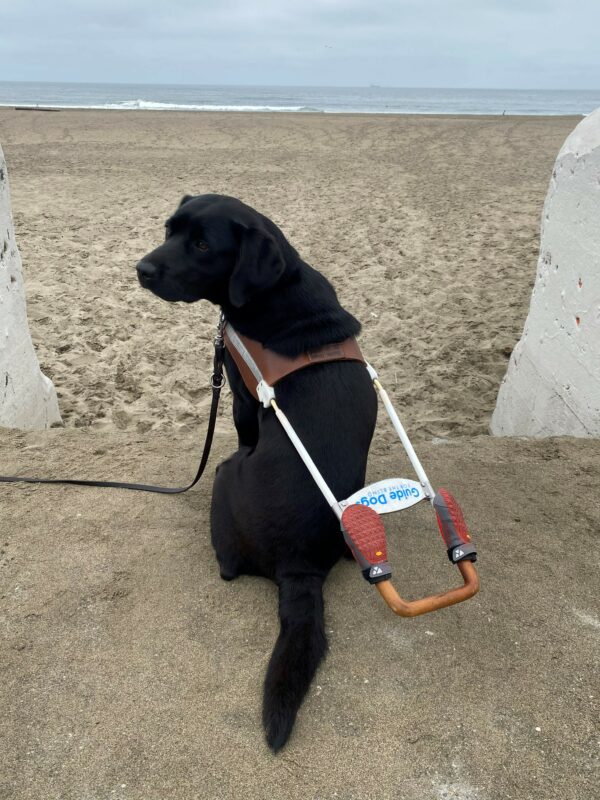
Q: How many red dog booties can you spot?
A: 2